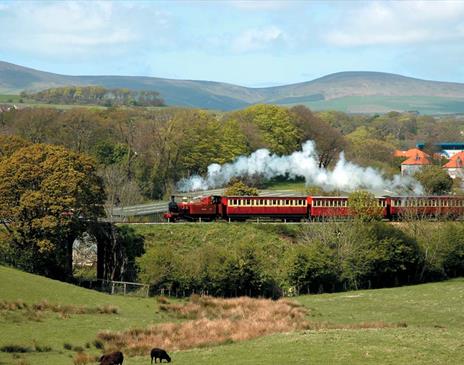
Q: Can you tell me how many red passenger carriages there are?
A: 3